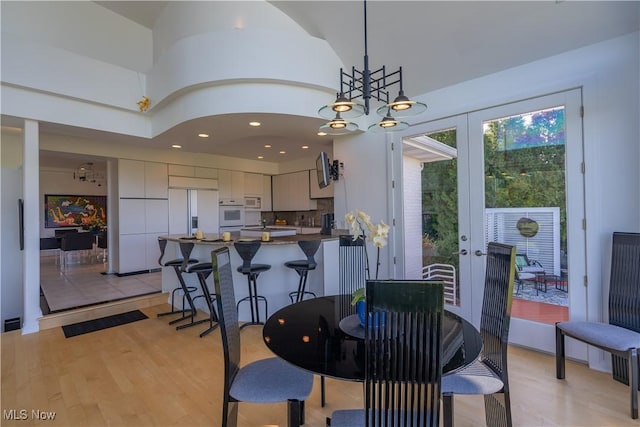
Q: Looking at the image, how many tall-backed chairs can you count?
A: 5